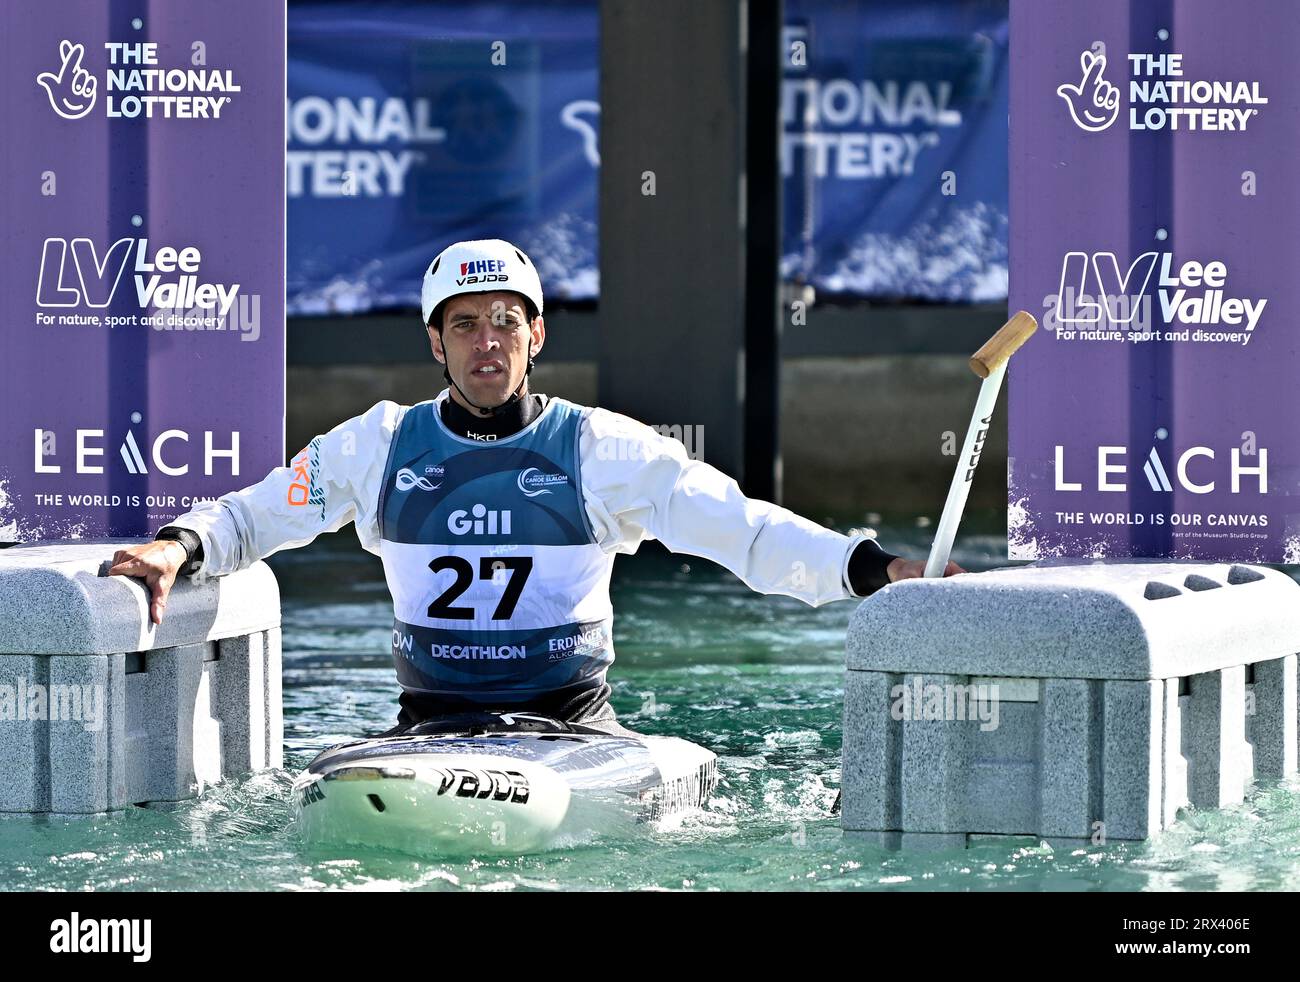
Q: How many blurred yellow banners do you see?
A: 0